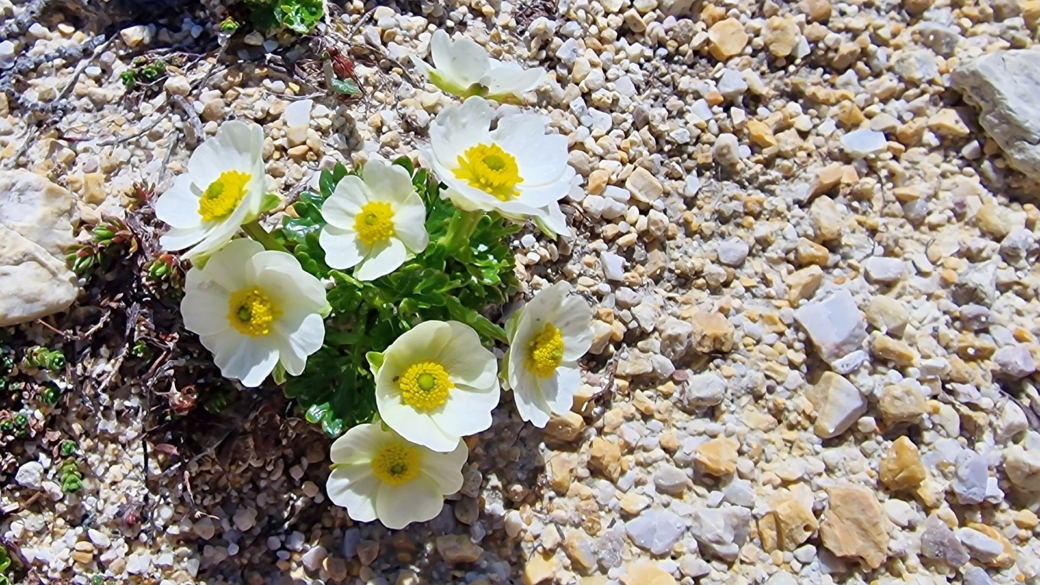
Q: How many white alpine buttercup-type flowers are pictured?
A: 8